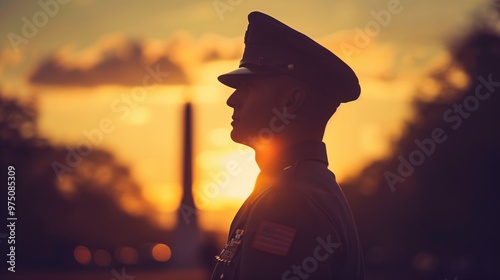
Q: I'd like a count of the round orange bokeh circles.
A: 4